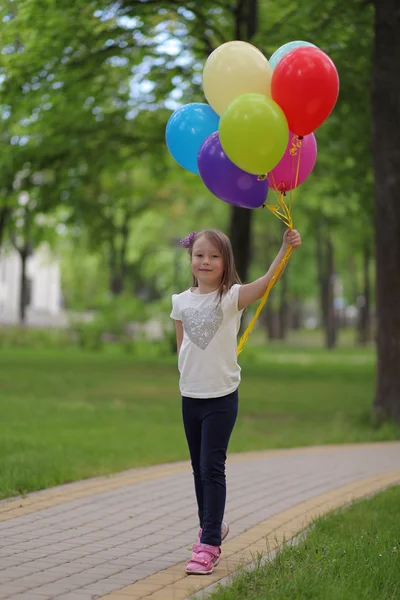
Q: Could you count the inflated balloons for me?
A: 7